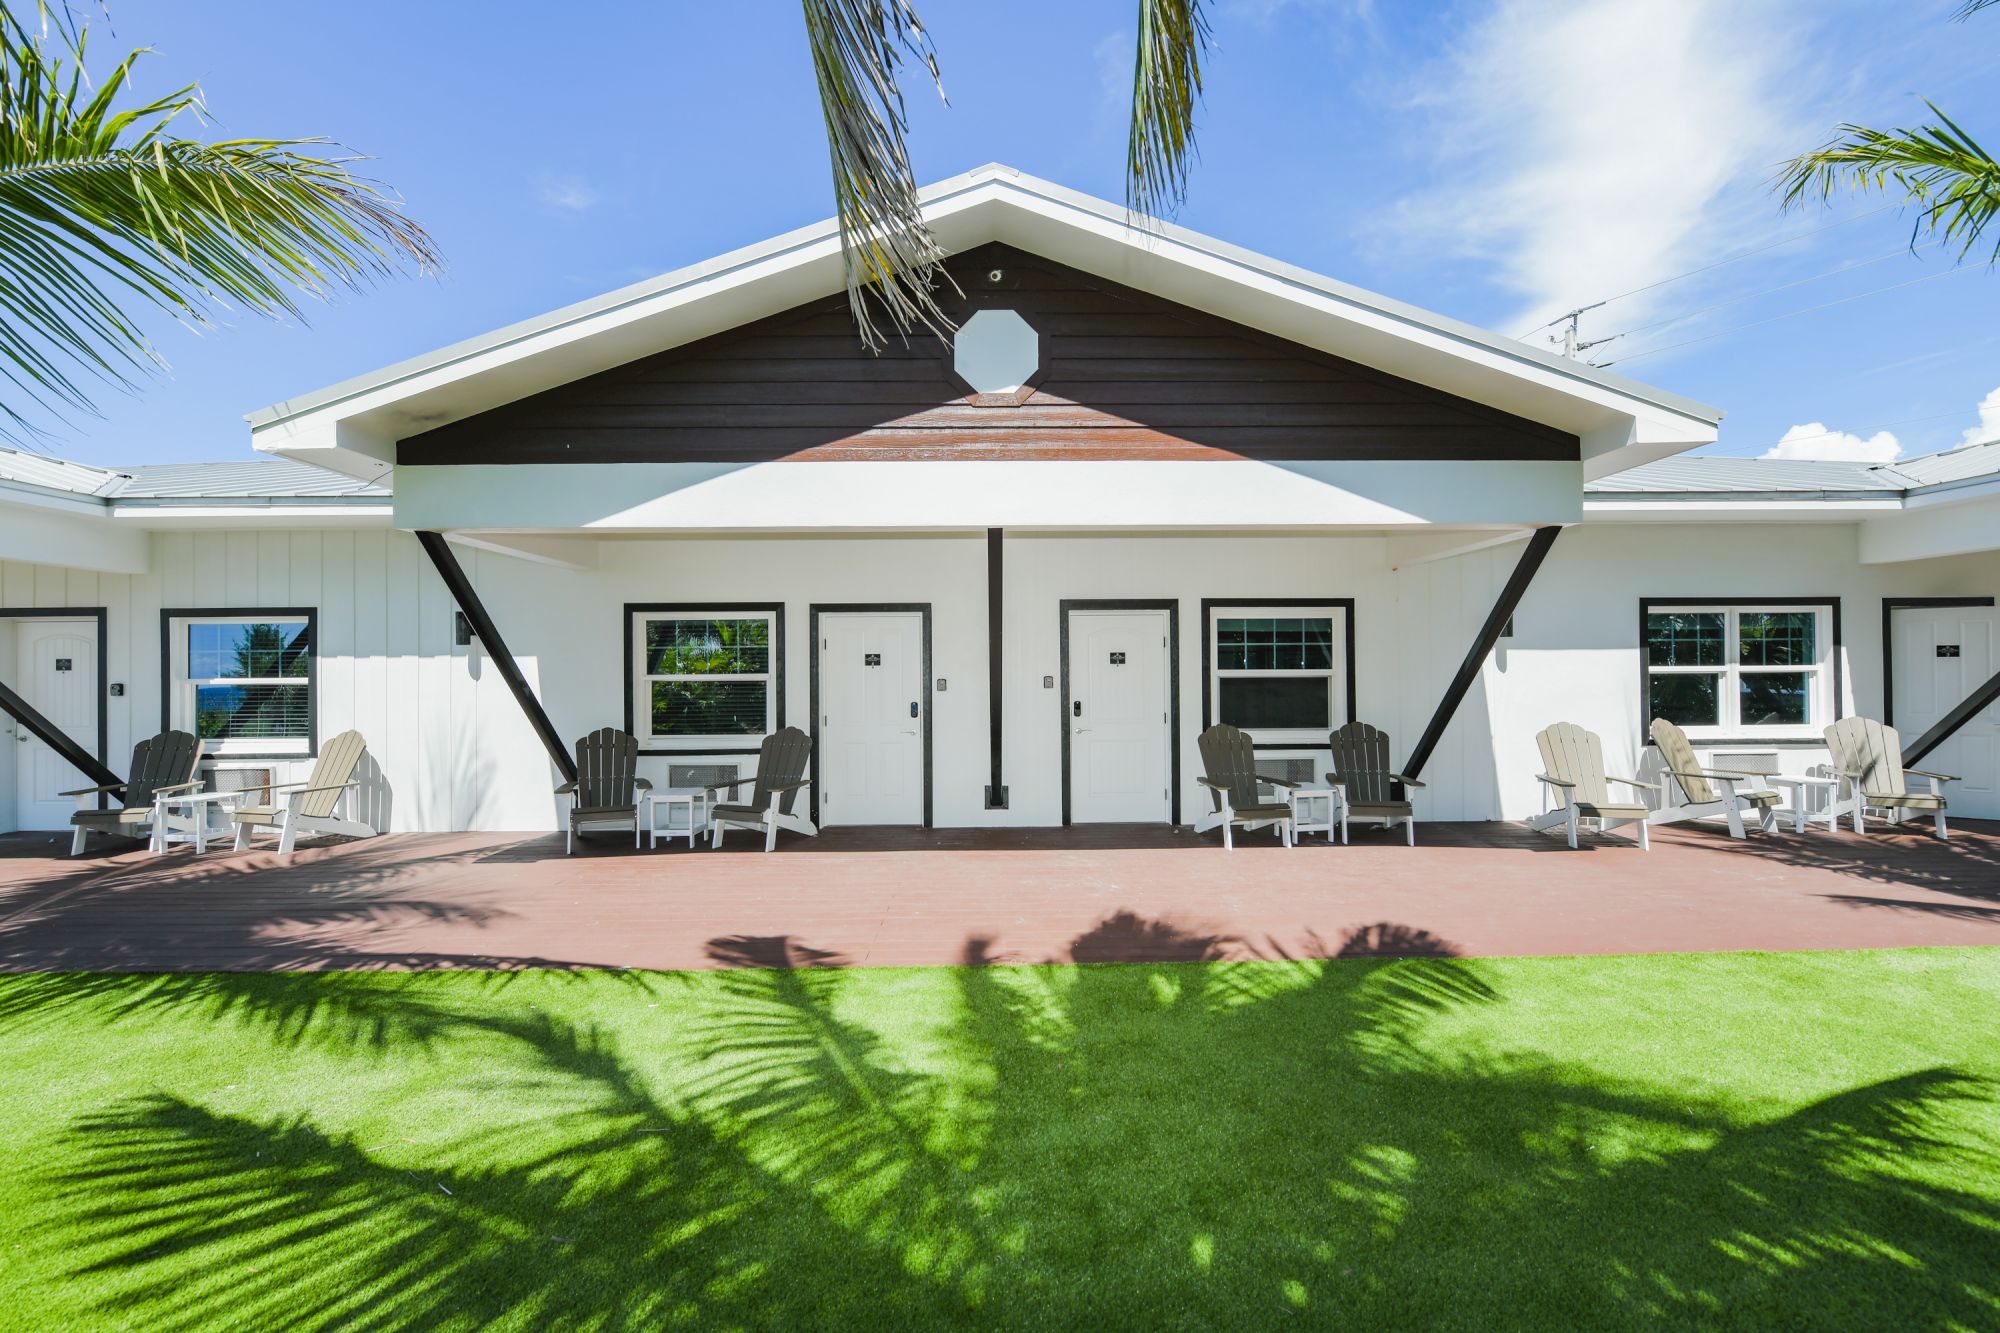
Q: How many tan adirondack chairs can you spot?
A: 4